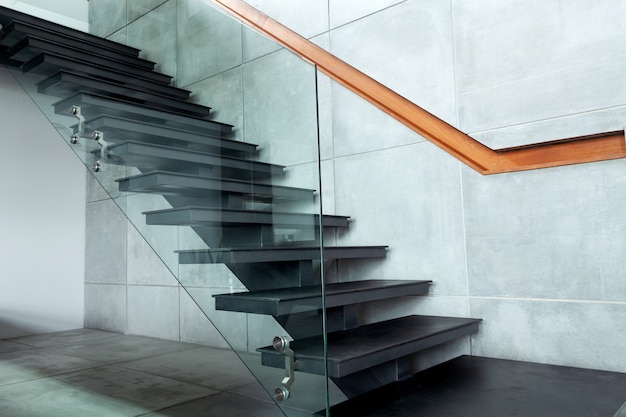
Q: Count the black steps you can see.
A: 13